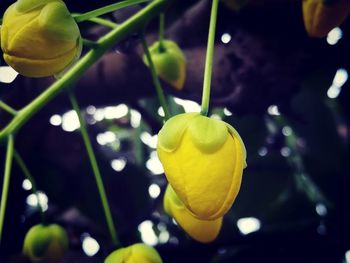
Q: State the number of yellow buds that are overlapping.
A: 2